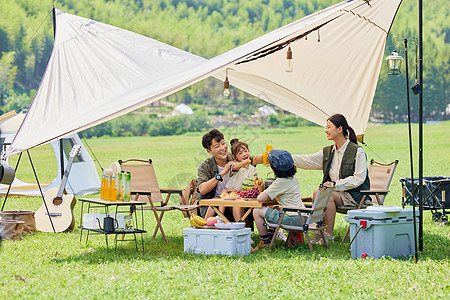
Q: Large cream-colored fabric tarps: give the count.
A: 1